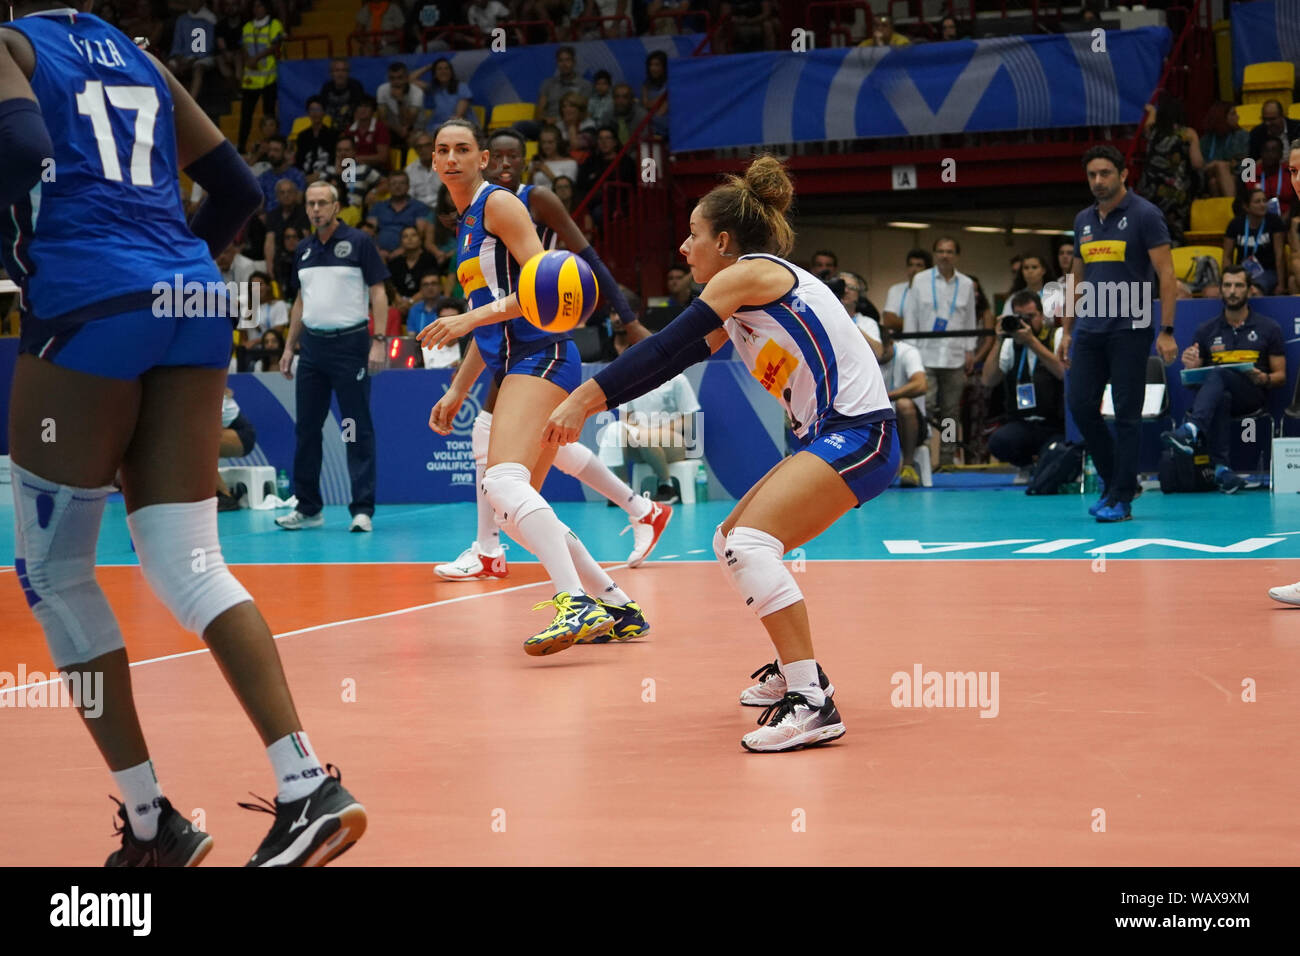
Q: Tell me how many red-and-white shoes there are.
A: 2